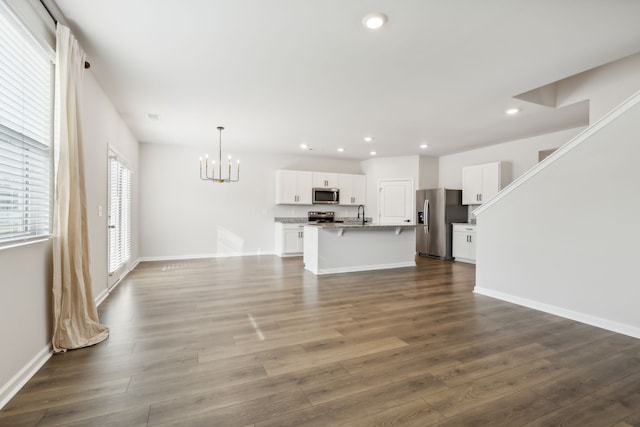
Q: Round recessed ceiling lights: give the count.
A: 7